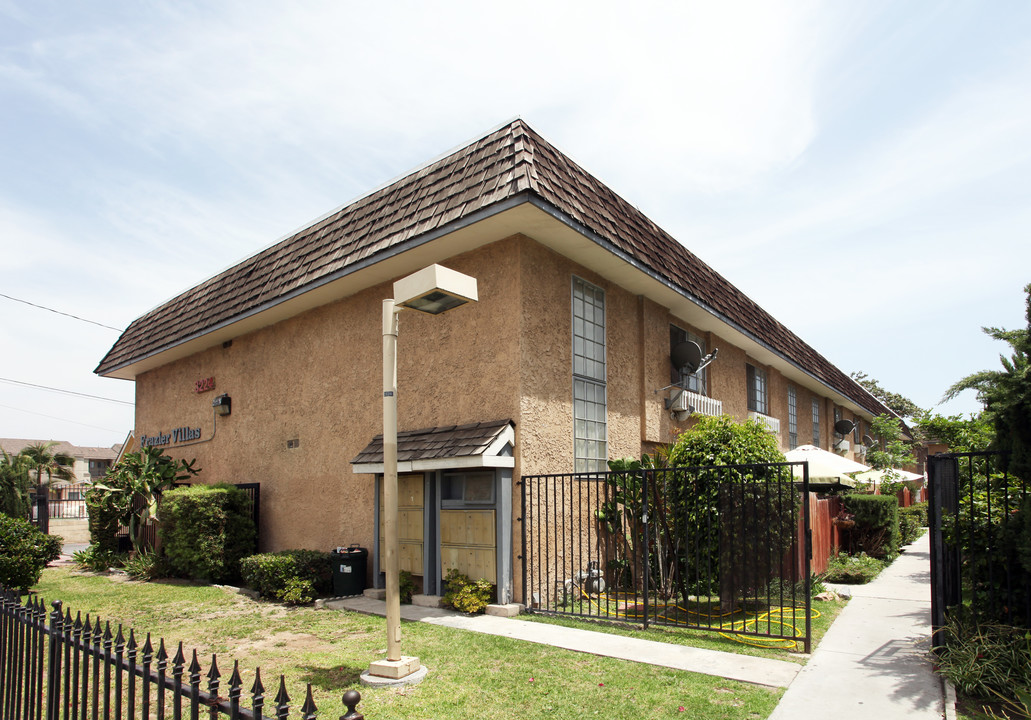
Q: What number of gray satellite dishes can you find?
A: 3